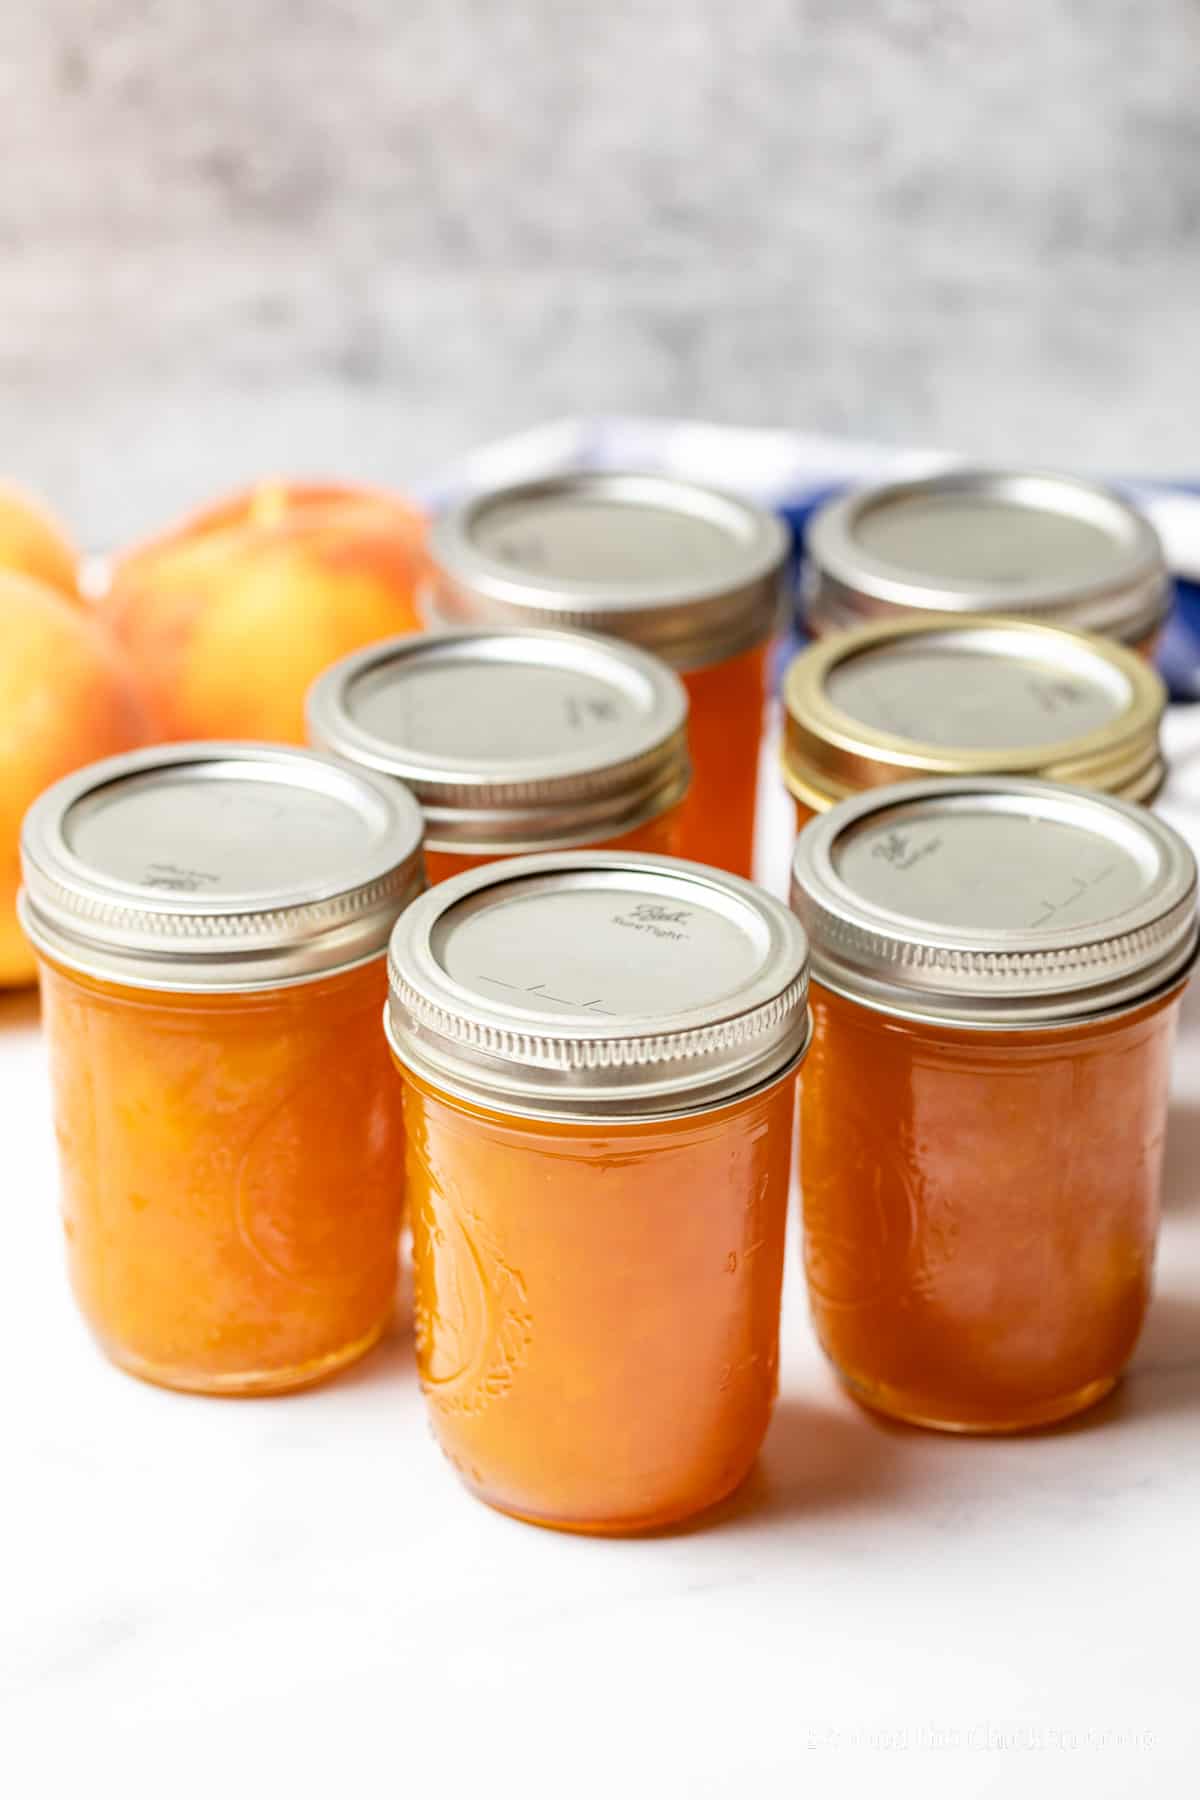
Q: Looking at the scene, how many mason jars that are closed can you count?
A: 7